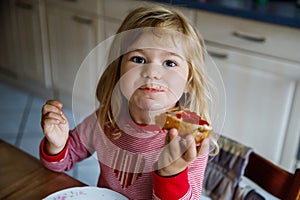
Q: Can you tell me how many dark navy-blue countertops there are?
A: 1